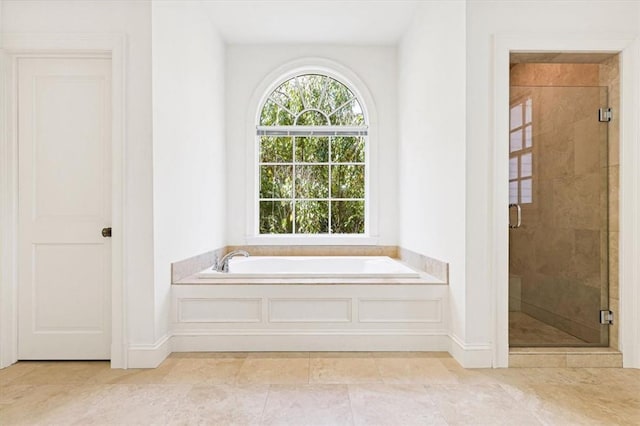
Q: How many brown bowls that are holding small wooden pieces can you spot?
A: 0